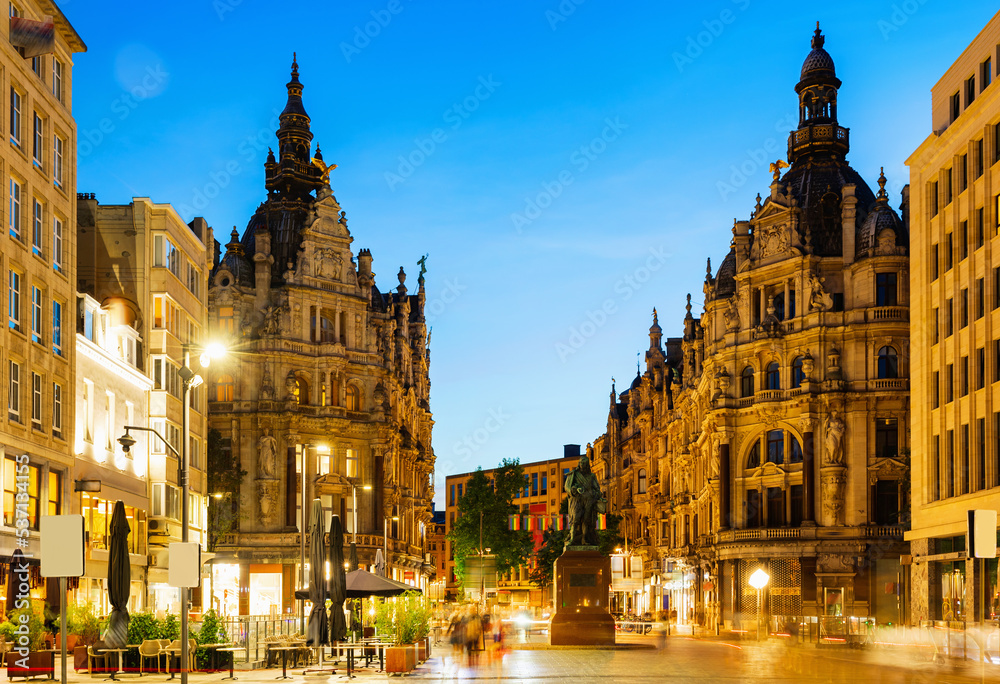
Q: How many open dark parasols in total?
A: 1